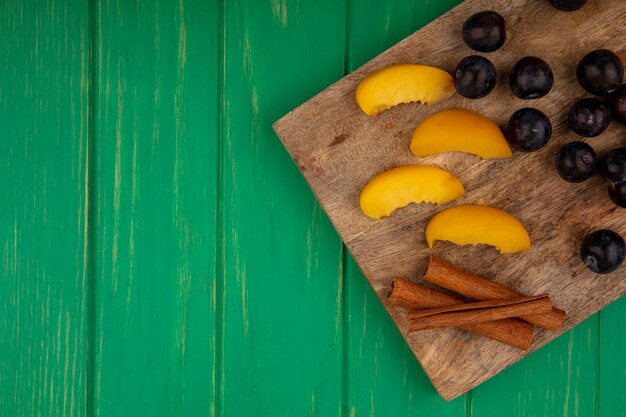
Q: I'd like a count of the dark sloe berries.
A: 12